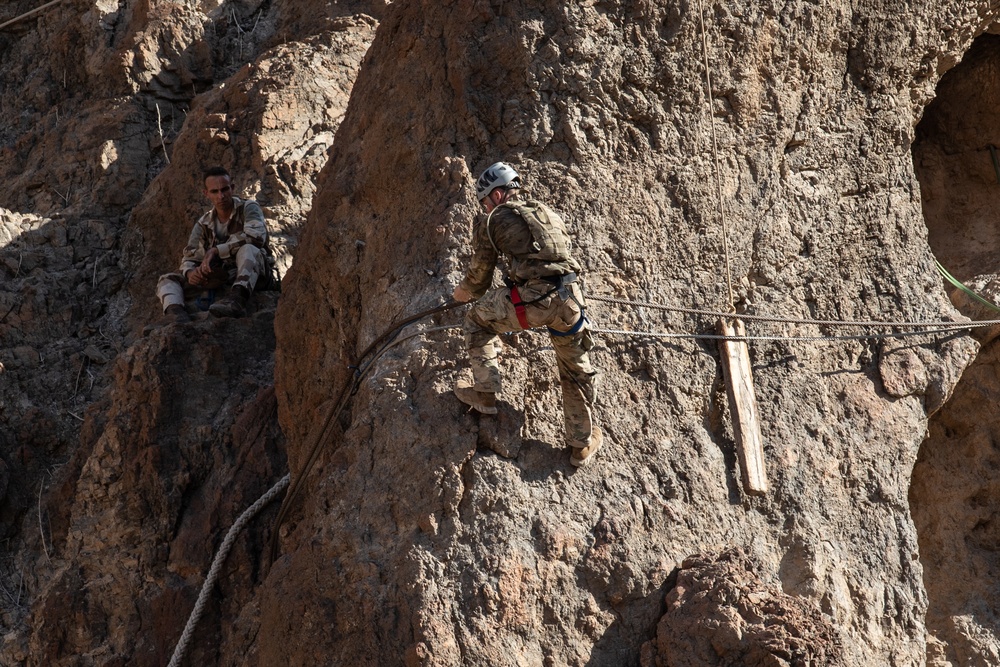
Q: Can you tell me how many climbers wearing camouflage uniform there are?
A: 2